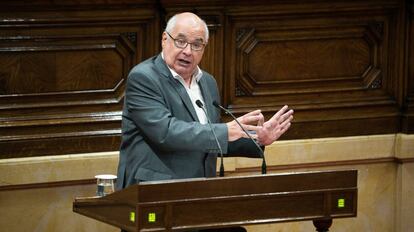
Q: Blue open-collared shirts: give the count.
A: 0